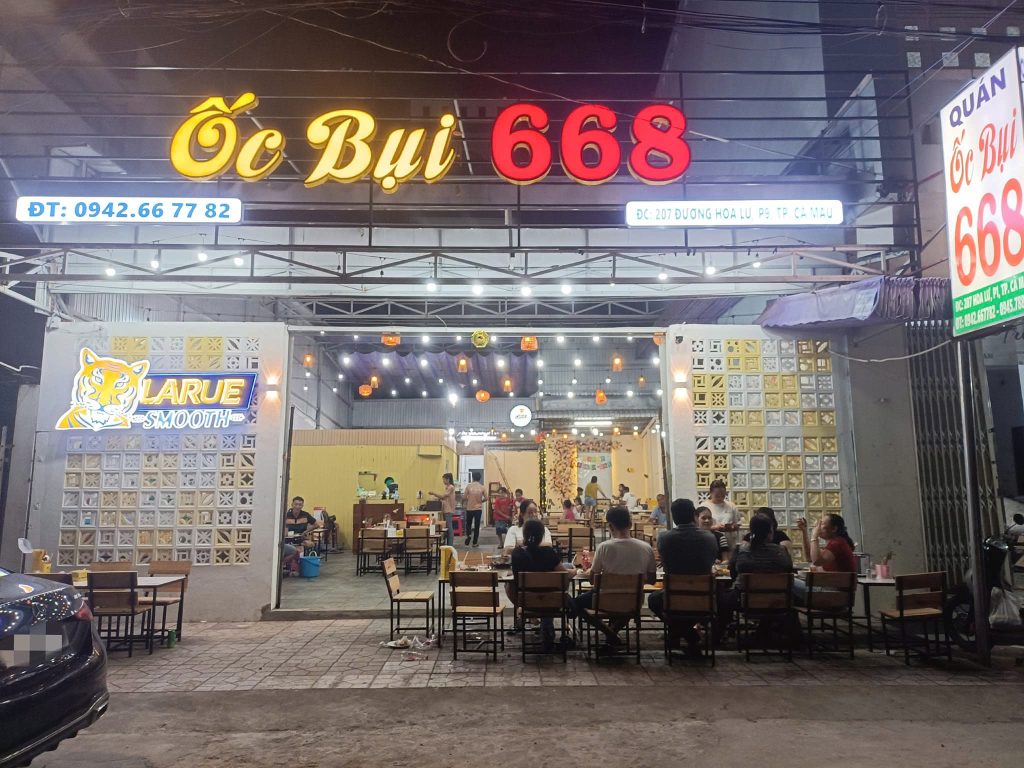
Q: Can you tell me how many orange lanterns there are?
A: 12